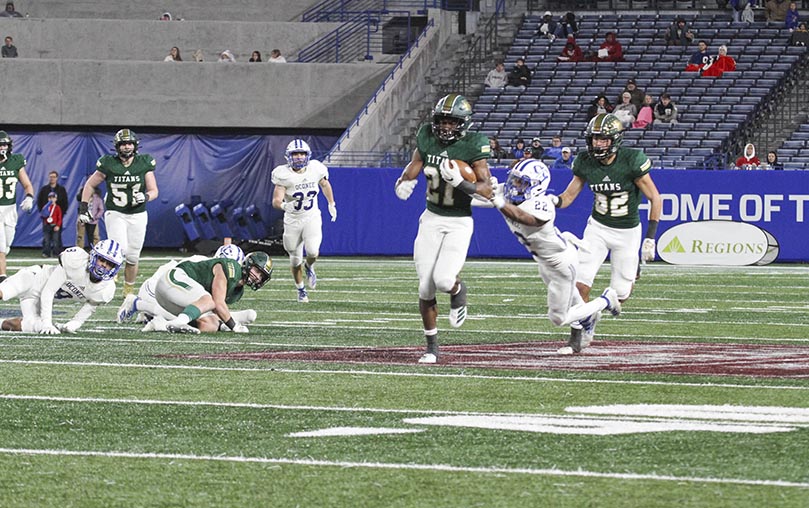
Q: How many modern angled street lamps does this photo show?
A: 0